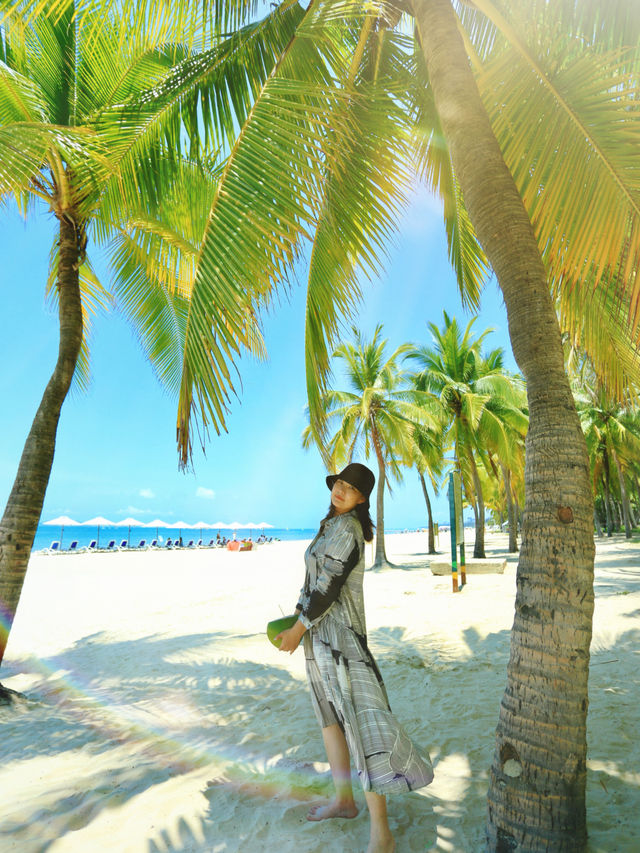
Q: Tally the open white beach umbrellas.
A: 10